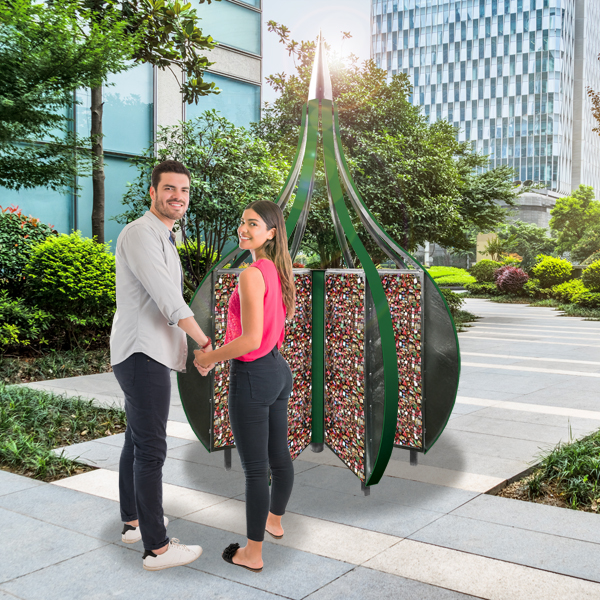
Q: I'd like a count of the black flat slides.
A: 2